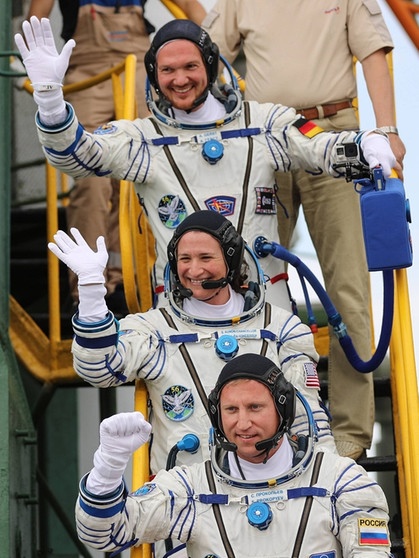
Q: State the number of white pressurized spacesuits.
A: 3